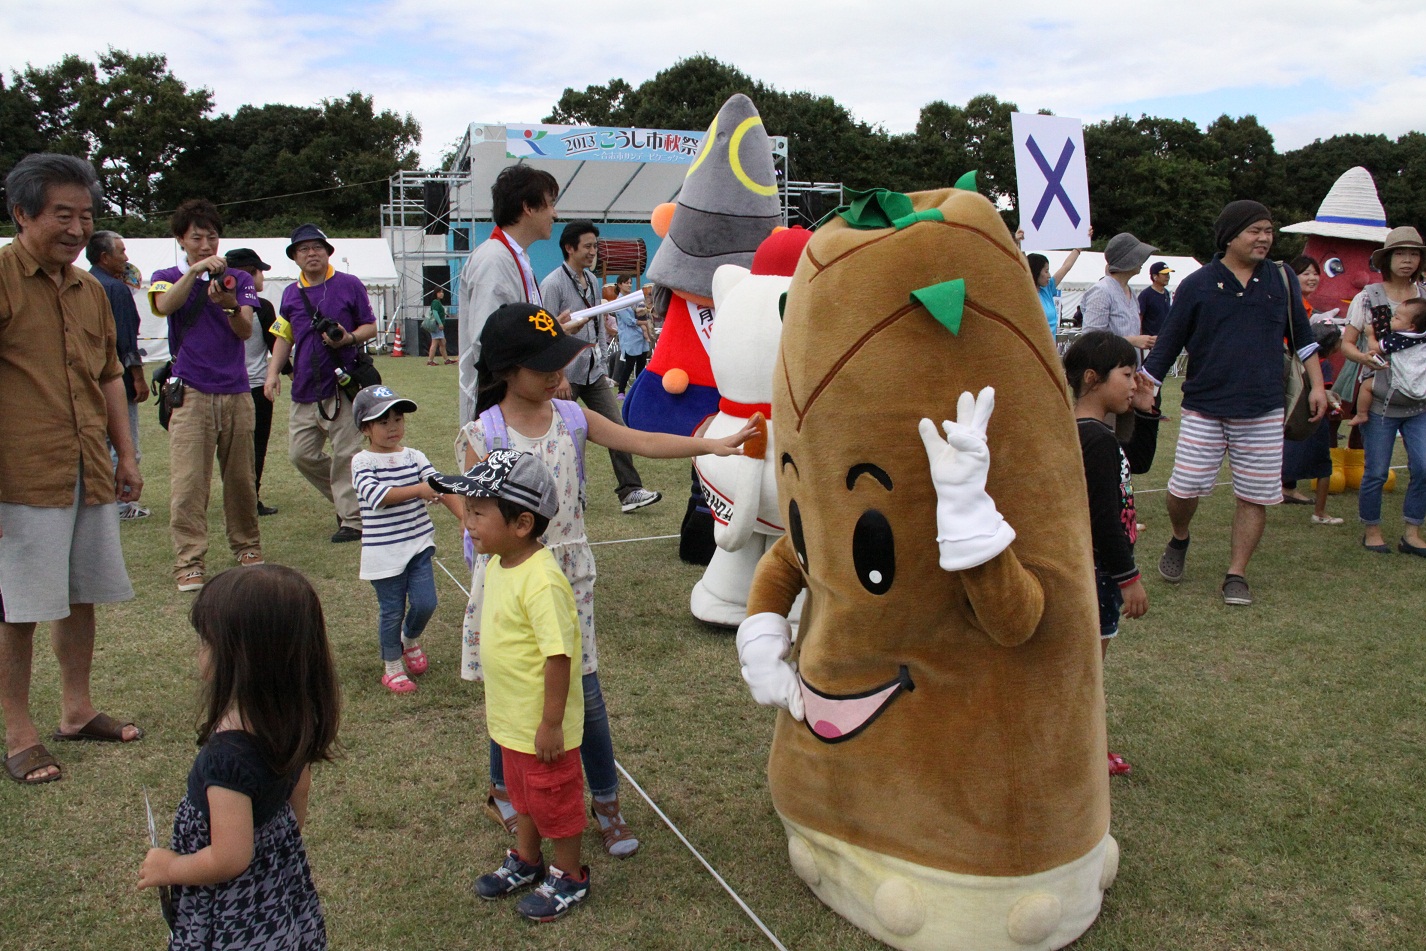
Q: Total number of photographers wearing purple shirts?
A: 2